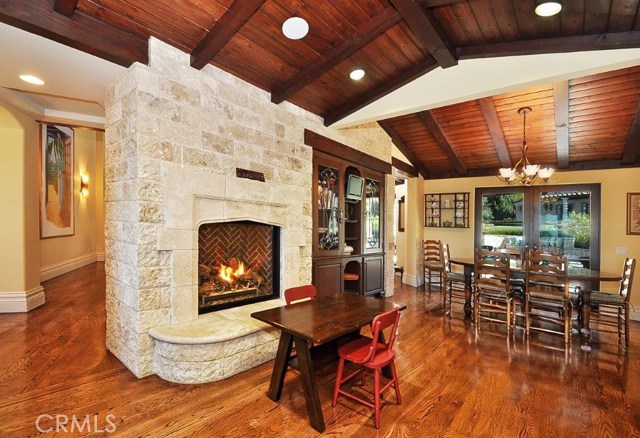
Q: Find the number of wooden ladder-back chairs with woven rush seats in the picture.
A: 7